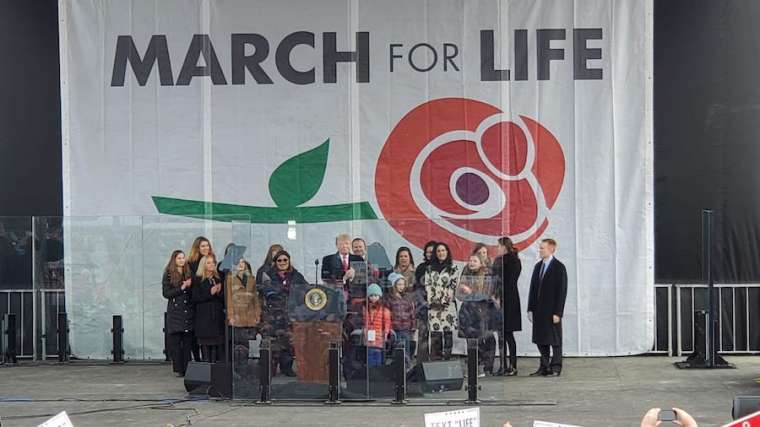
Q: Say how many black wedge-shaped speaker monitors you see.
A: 2